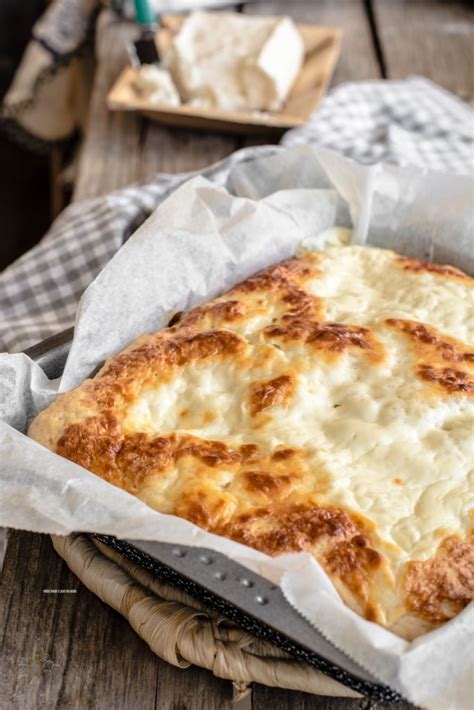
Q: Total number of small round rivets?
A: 5